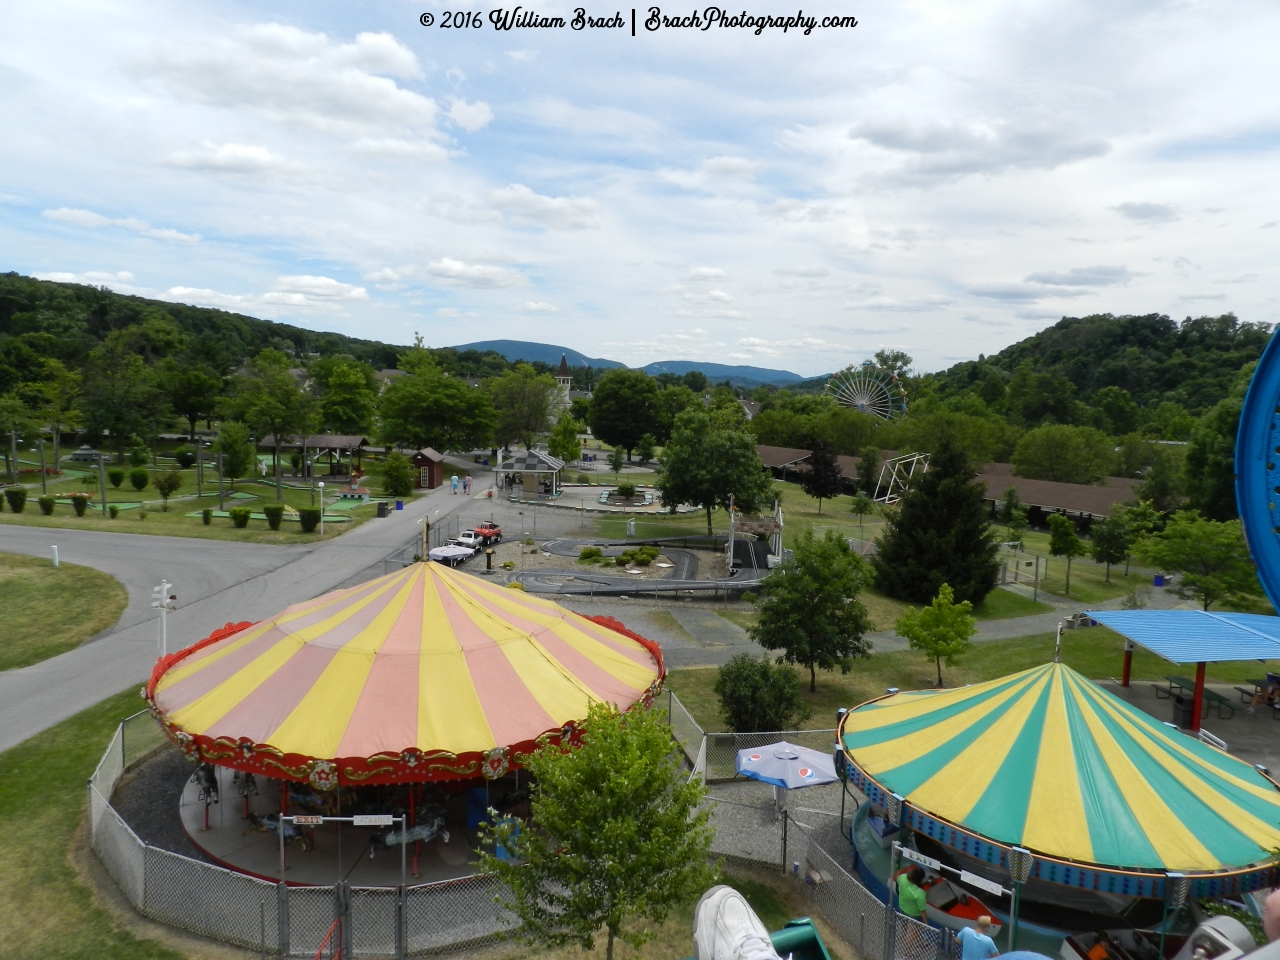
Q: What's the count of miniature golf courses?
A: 1